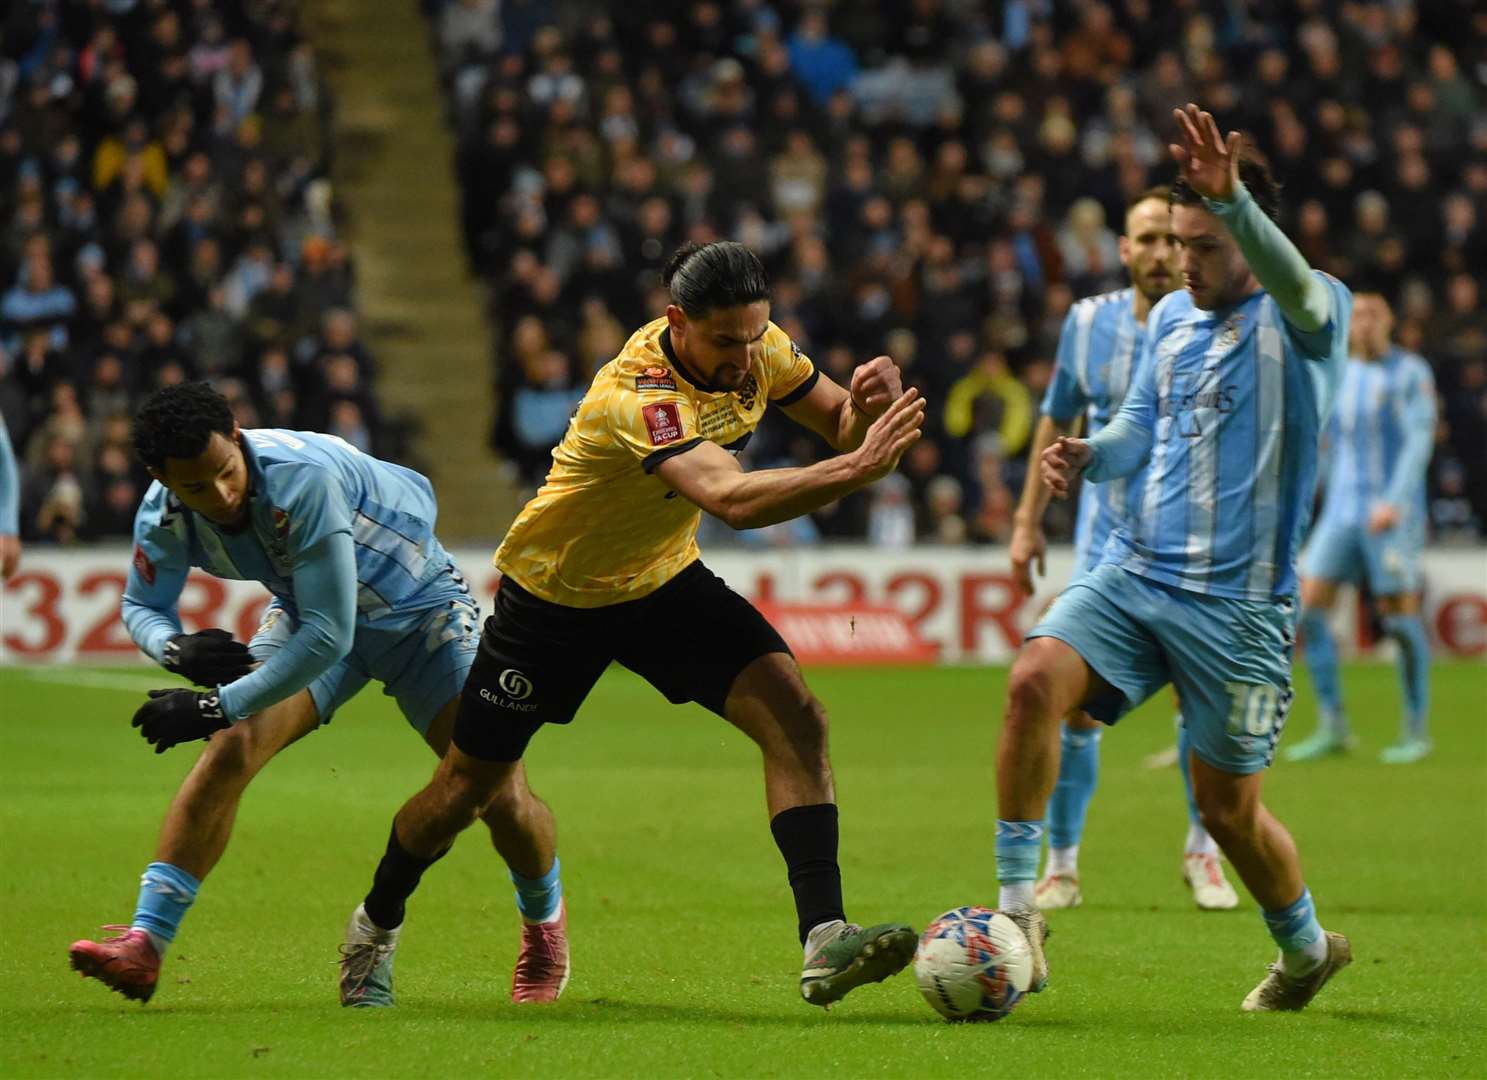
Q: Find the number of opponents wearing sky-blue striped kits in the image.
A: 4